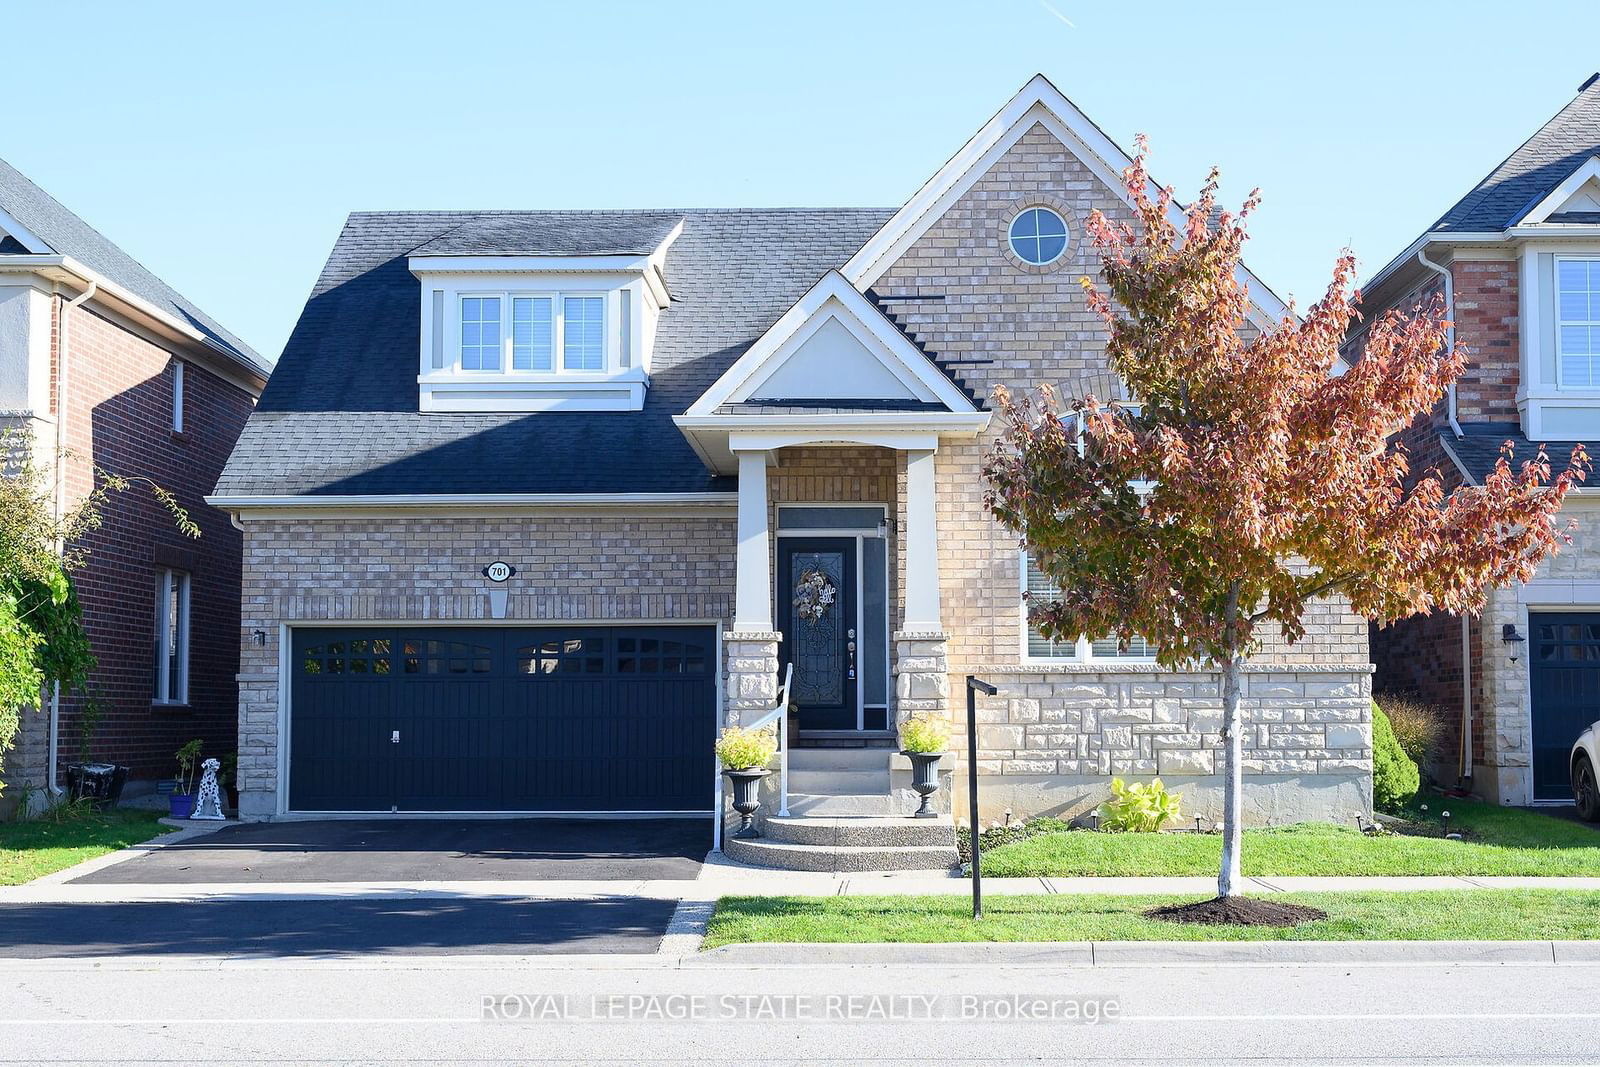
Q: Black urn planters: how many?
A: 2